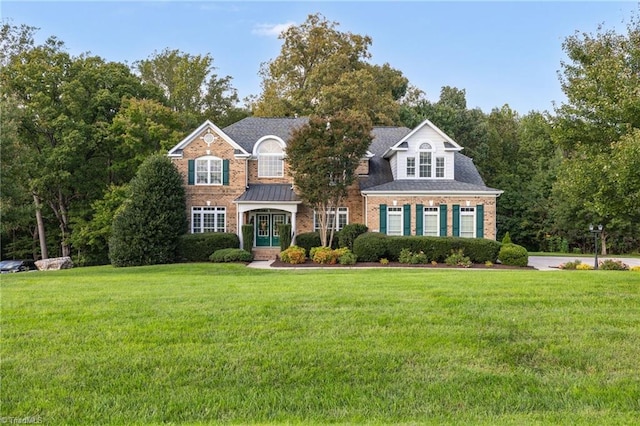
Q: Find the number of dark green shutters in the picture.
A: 8